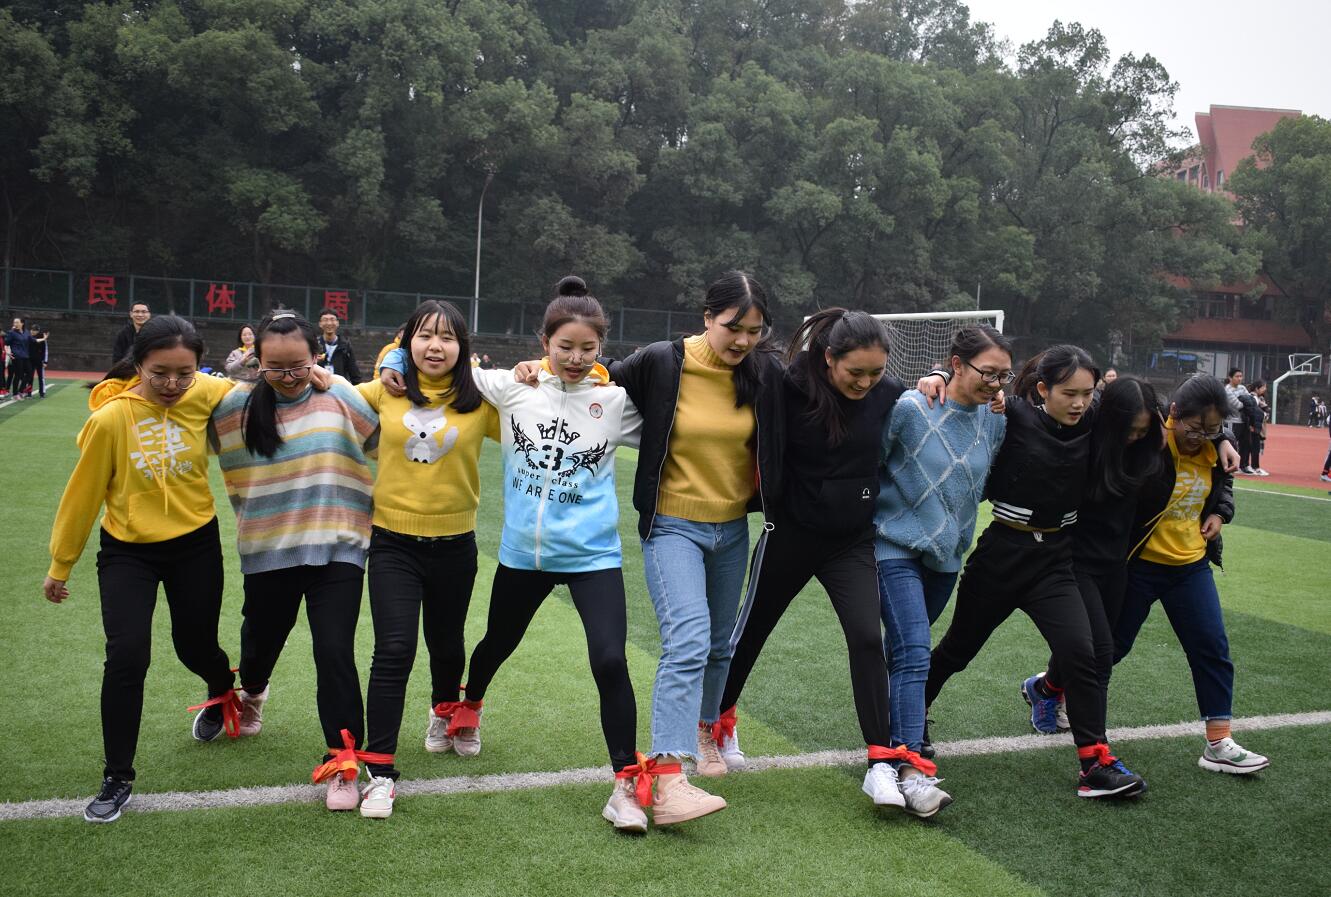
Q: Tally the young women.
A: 10